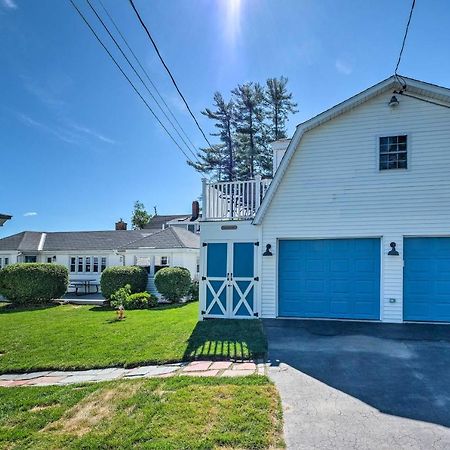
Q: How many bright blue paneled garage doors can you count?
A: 2